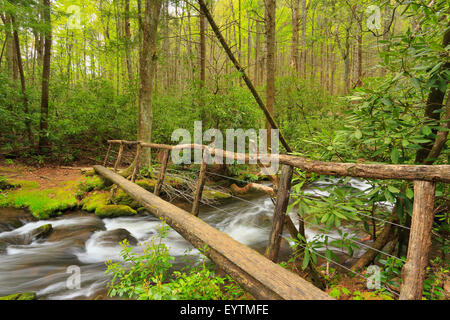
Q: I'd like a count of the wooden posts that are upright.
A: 7